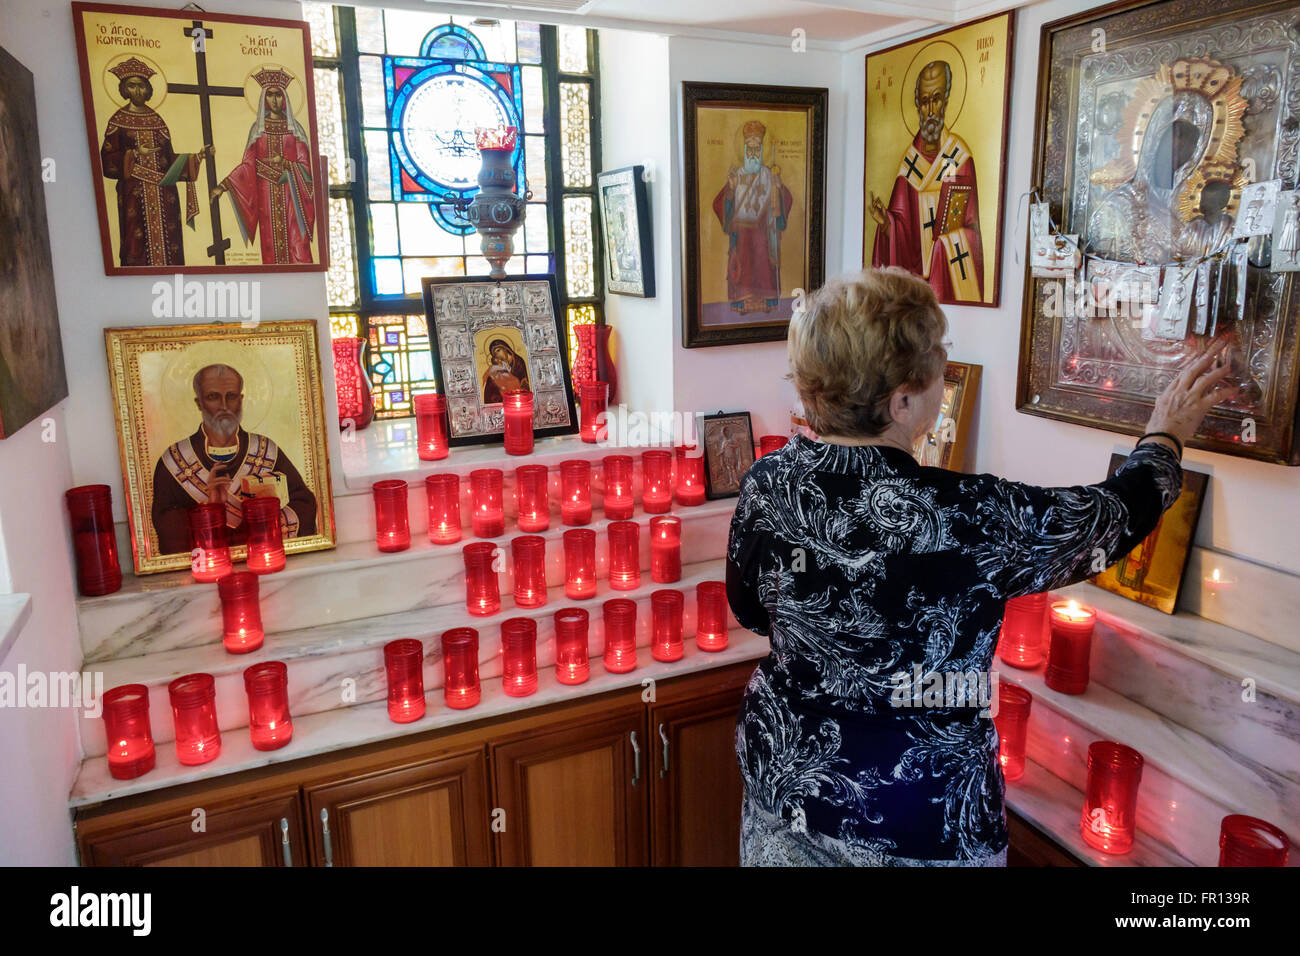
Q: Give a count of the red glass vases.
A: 2